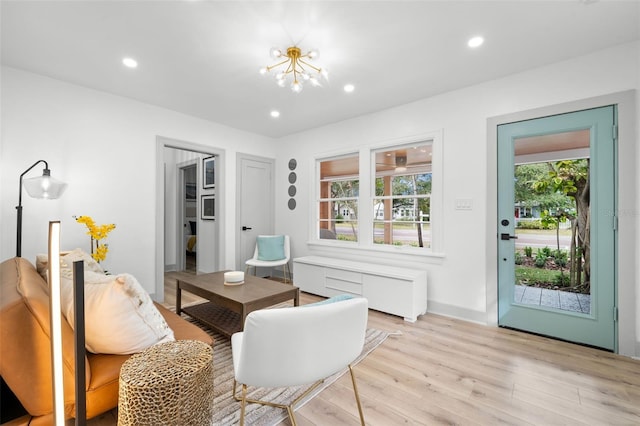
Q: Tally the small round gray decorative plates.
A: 4